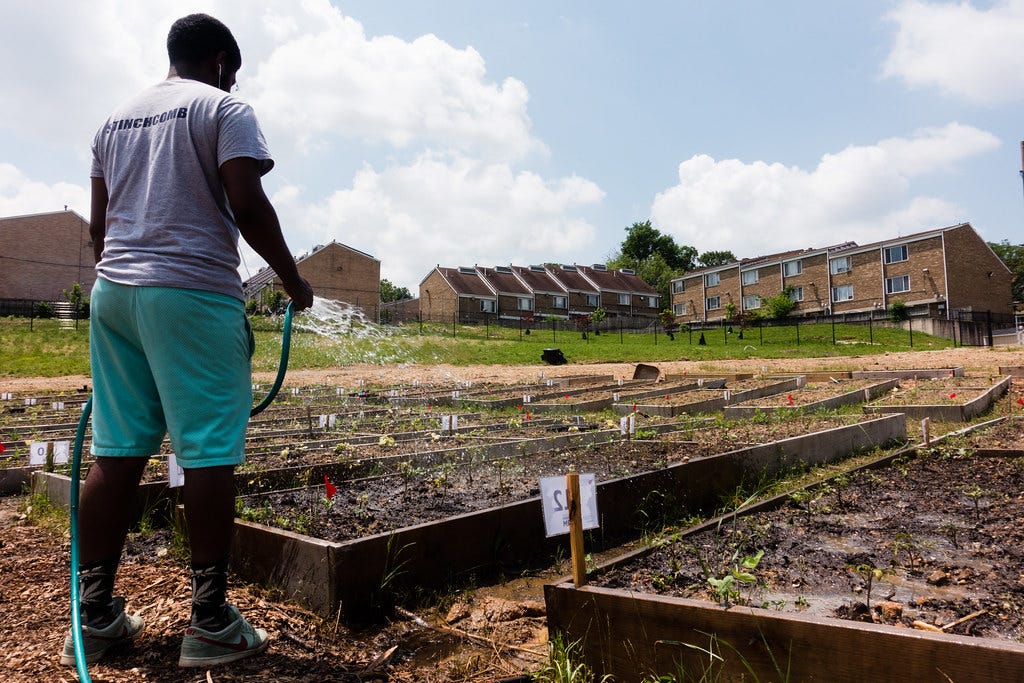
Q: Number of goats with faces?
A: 0